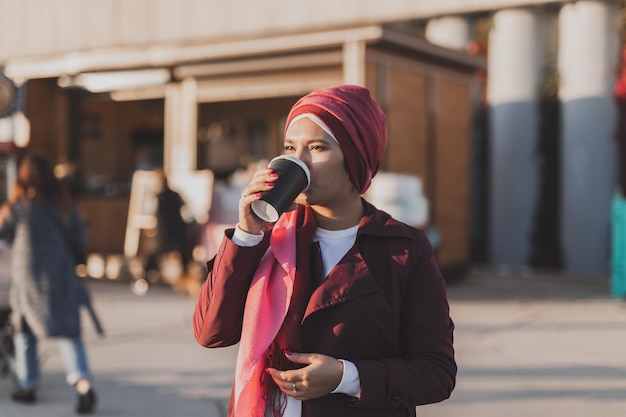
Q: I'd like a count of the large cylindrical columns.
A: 3